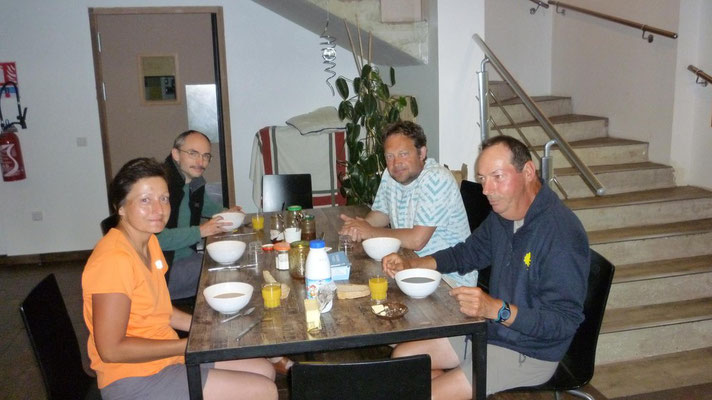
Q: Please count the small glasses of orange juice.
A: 3